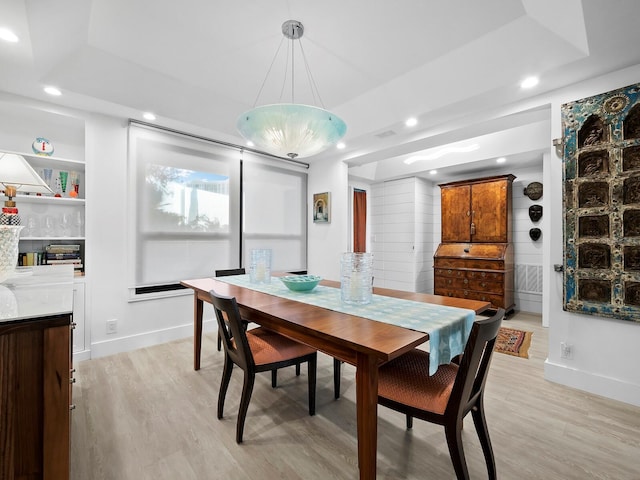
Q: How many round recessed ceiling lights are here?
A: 9